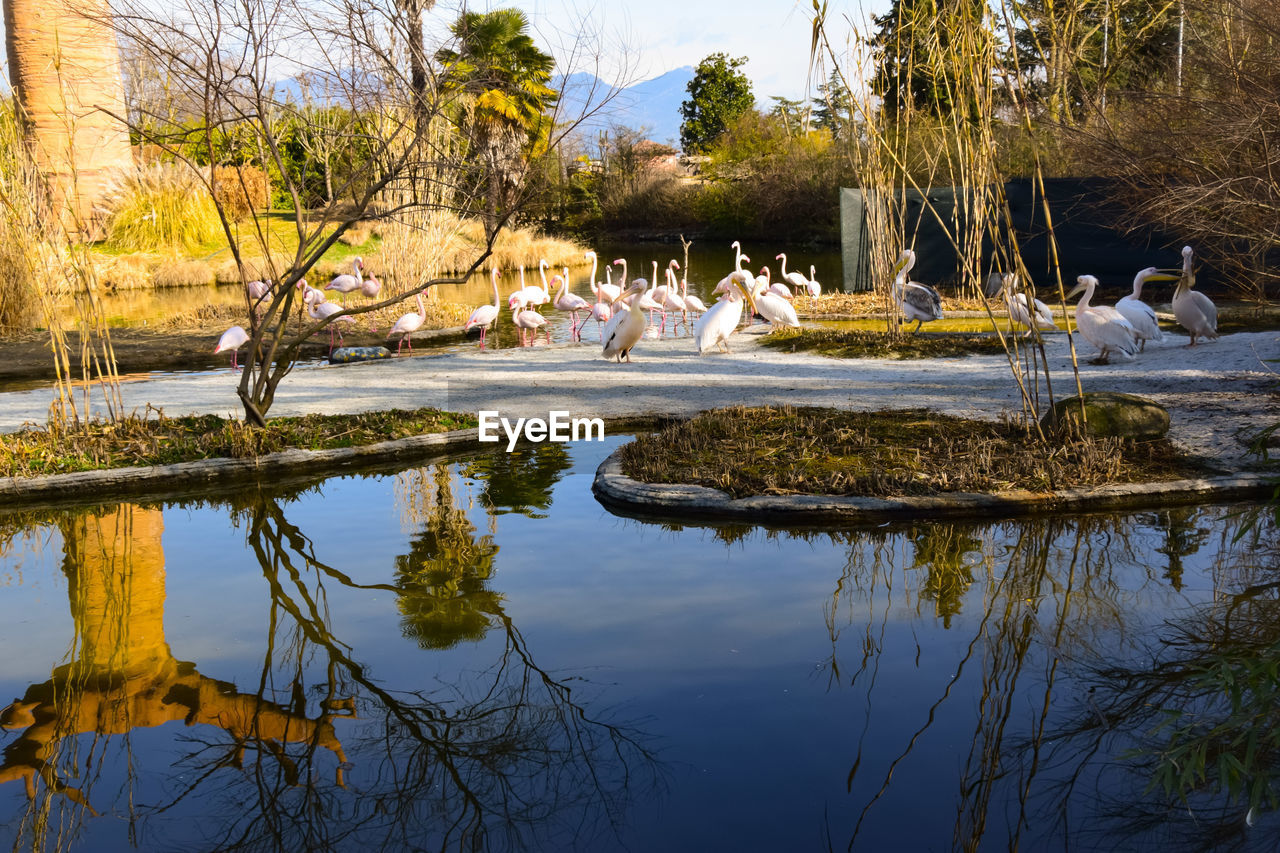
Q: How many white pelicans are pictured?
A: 8